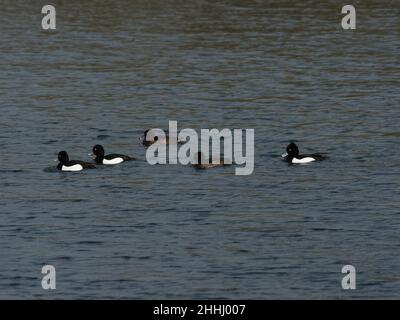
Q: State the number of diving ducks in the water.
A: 5